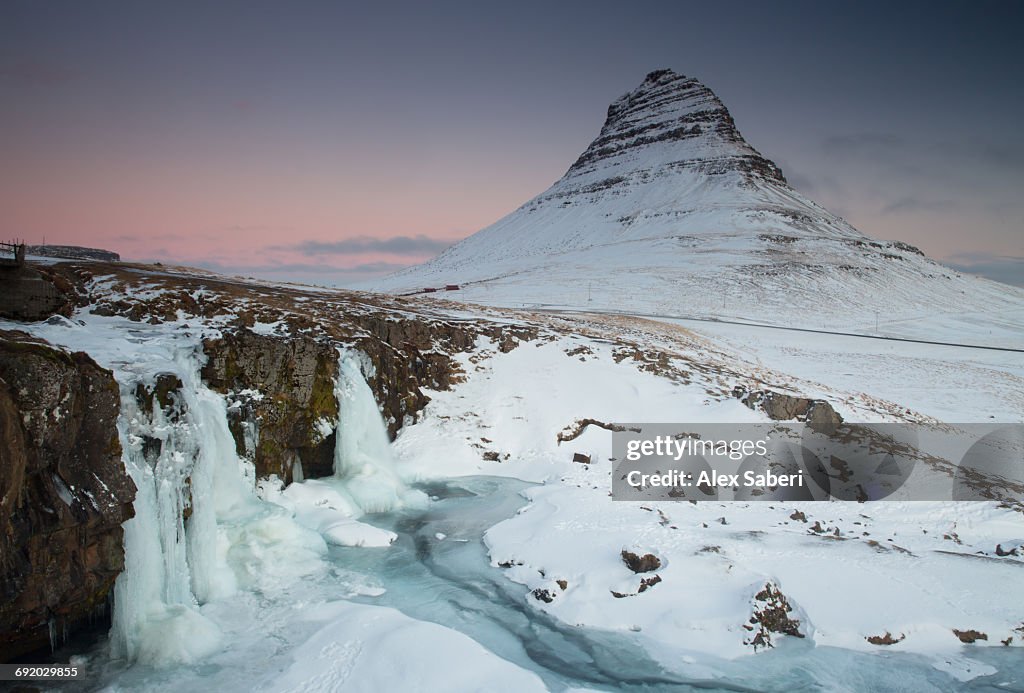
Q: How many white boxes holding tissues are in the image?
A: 0